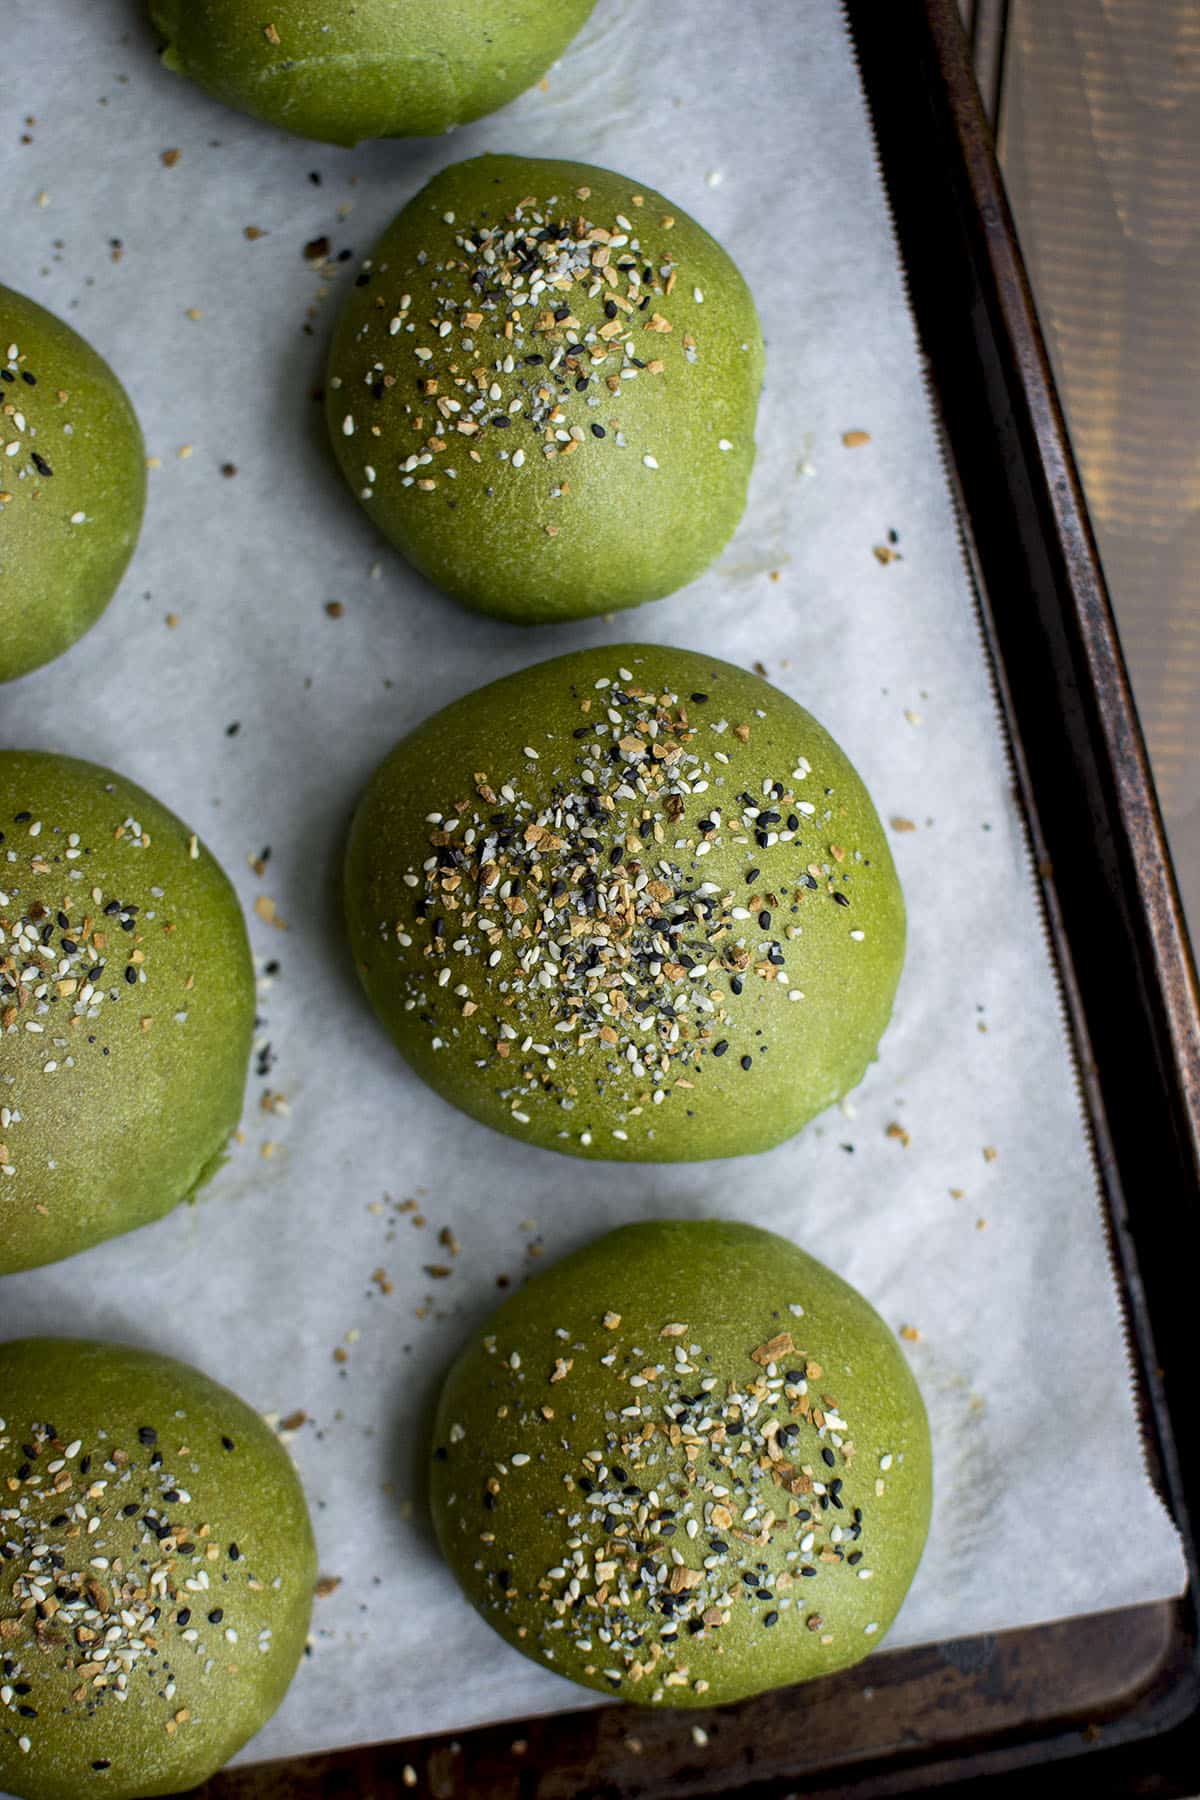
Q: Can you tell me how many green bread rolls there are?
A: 7